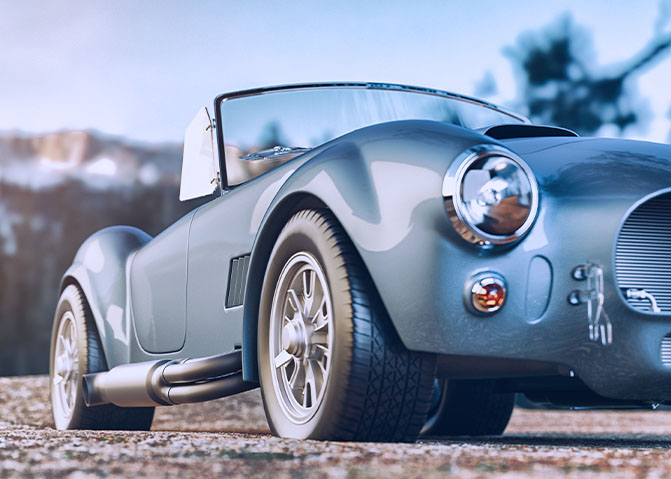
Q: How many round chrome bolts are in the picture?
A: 2